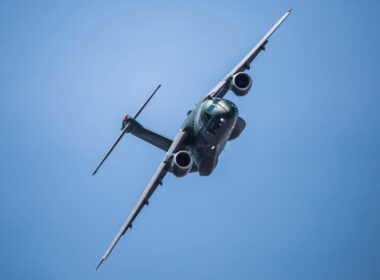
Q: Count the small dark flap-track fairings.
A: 5